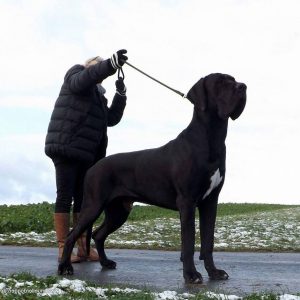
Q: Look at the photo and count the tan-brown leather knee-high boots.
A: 2